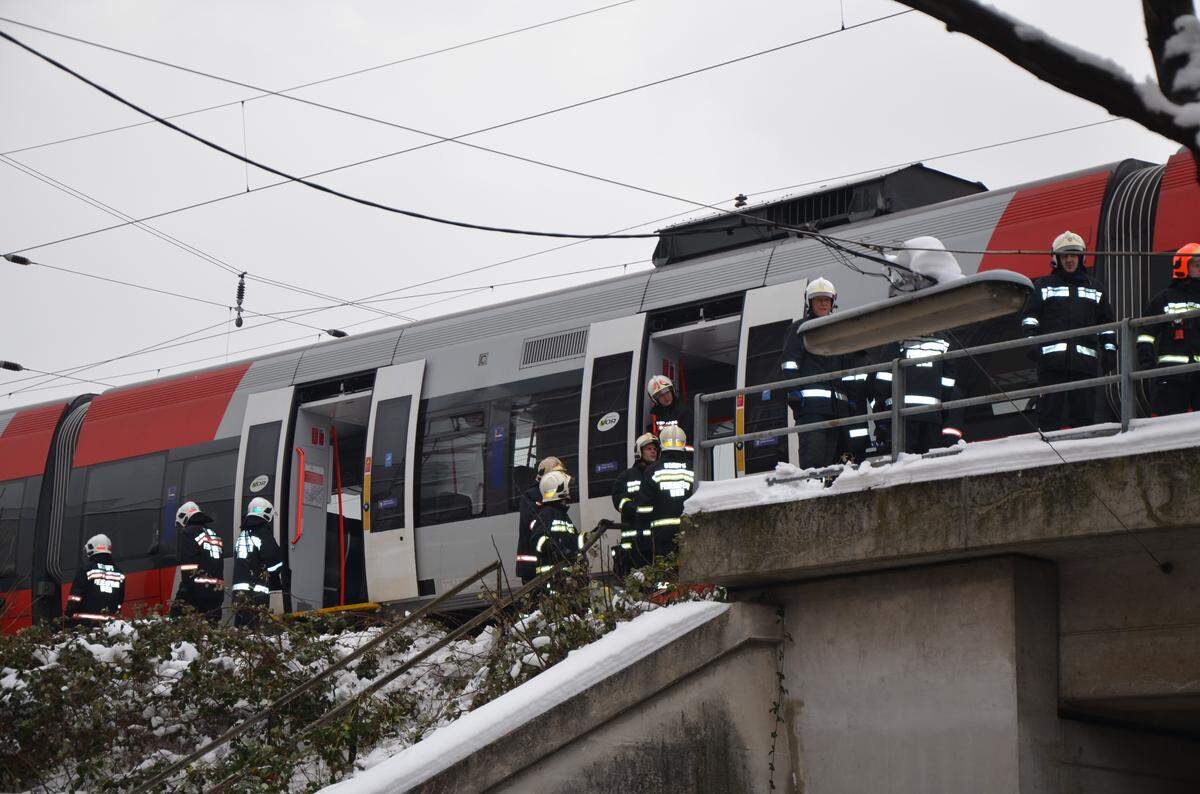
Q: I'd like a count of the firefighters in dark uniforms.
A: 12